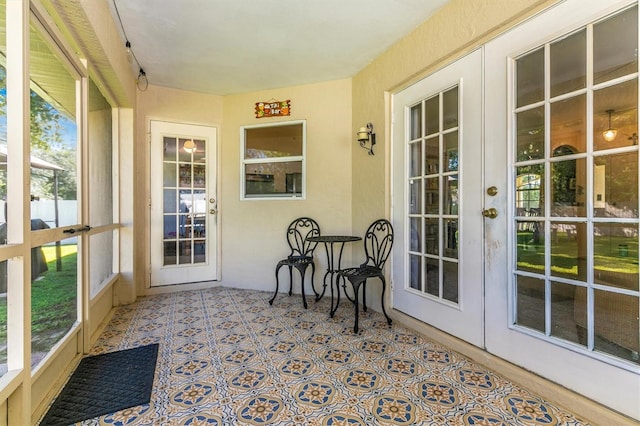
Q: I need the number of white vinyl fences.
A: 1